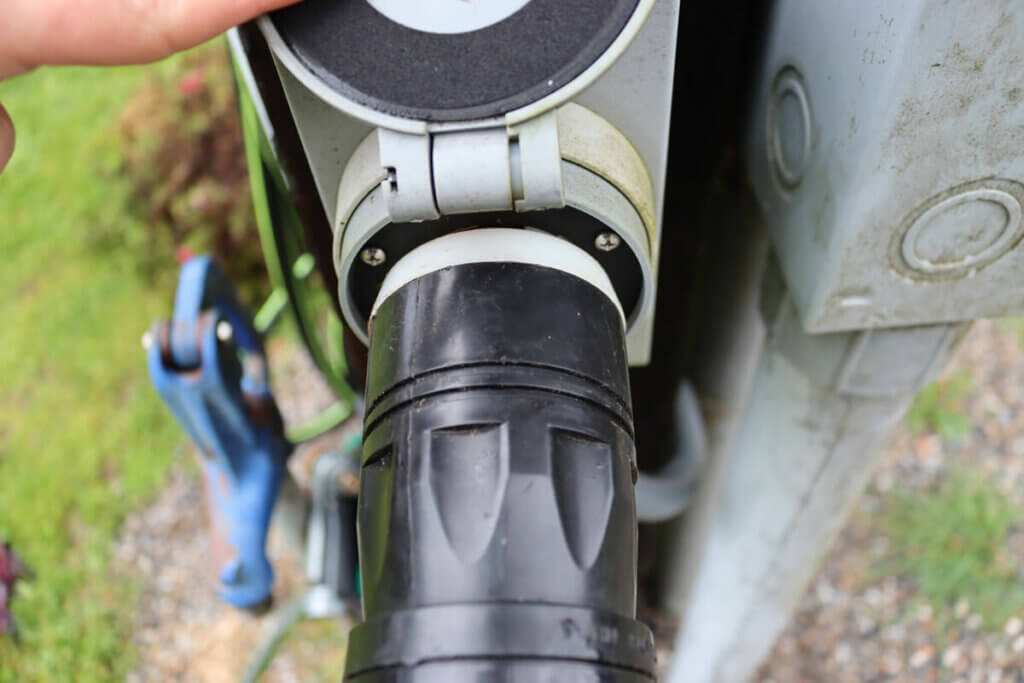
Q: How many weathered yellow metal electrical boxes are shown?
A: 0